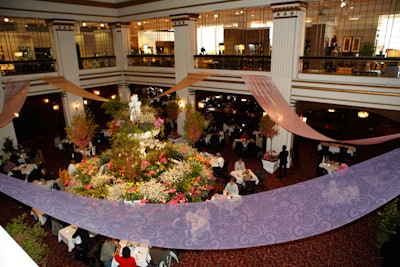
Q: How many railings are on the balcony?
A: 5